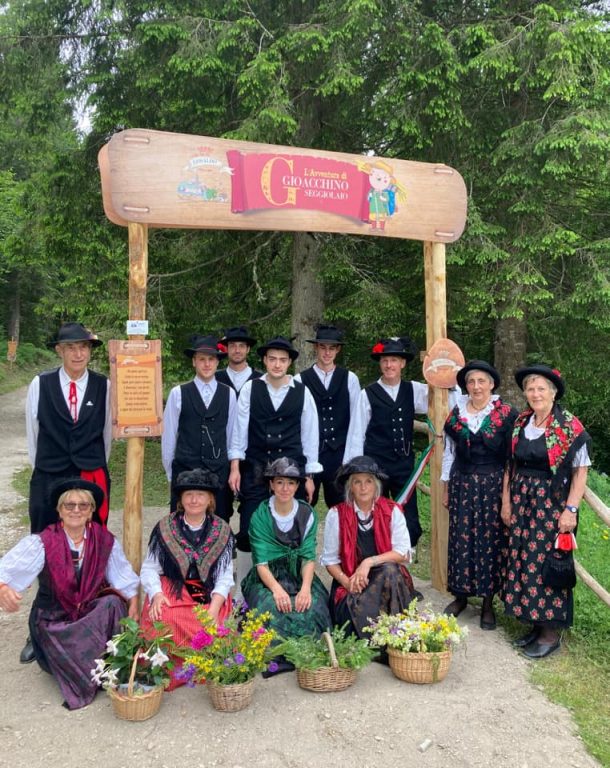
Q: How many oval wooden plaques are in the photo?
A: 1